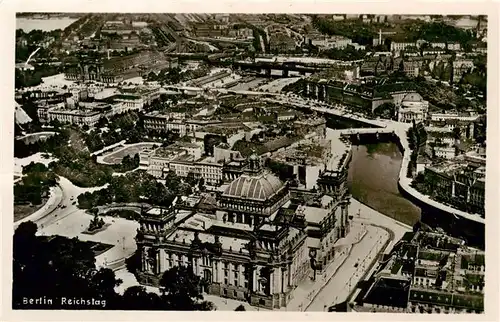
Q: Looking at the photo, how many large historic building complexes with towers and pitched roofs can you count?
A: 1